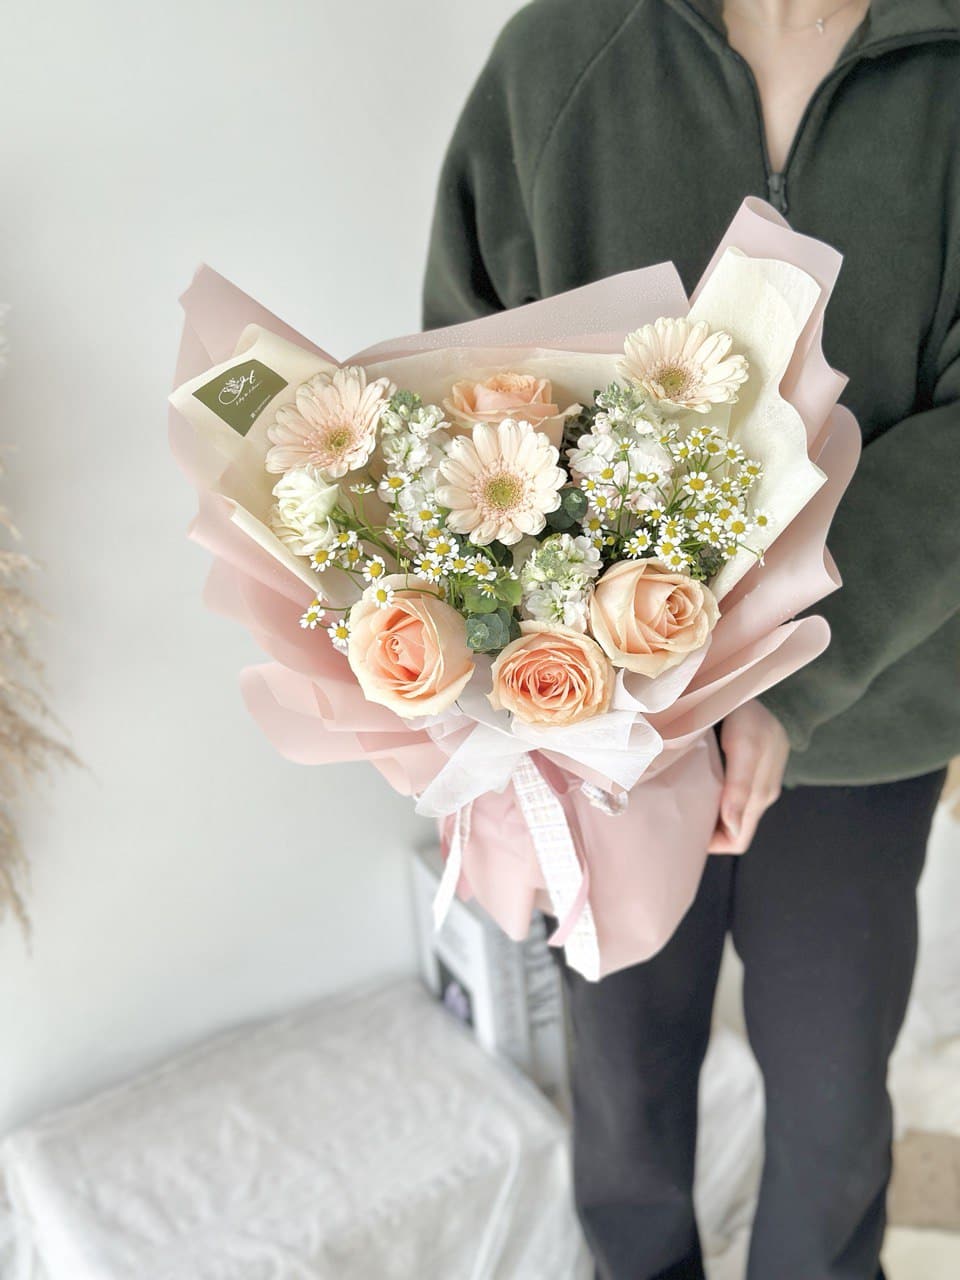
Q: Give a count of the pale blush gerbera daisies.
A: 3